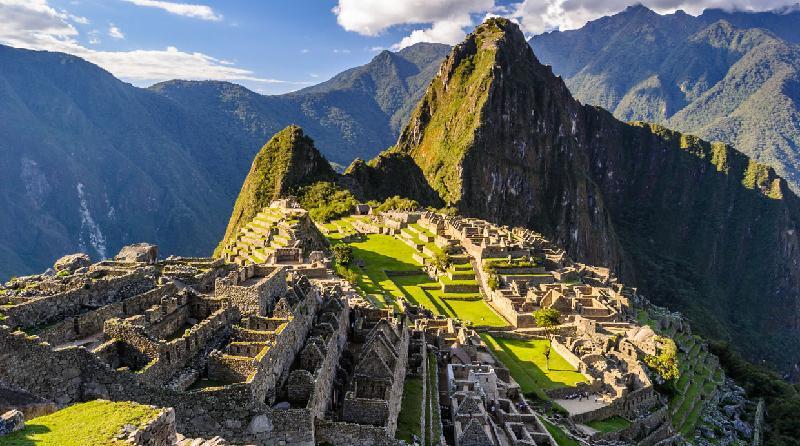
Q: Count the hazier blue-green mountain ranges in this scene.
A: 2